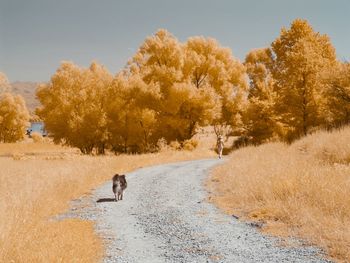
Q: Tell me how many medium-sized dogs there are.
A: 1